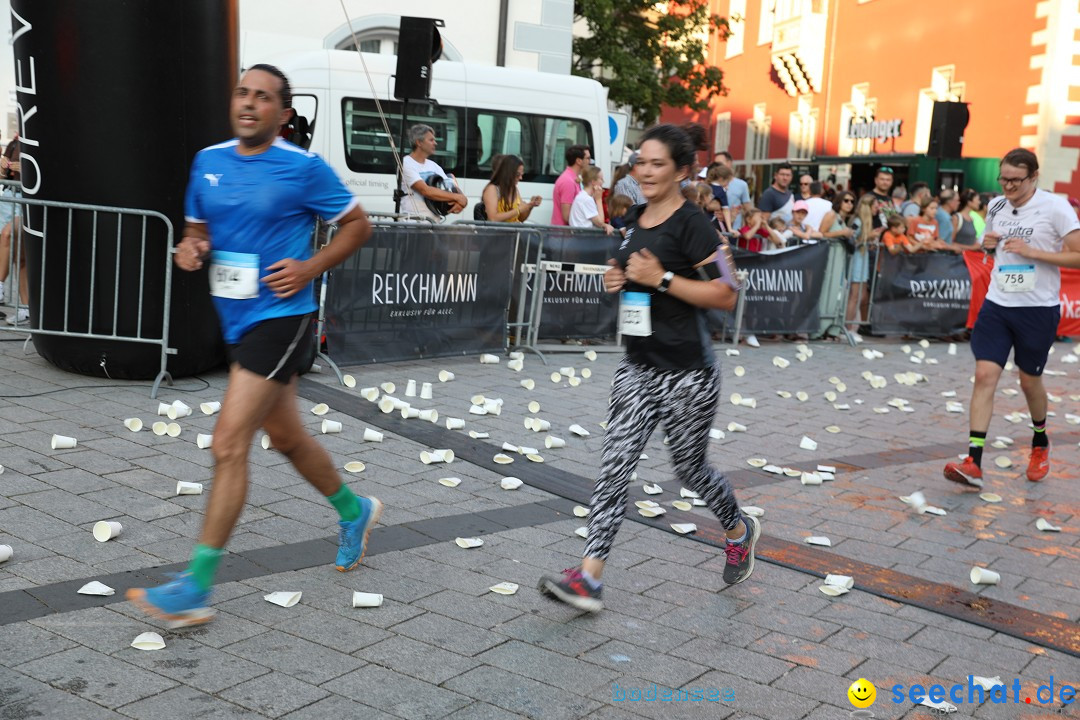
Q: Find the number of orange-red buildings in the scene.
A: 1